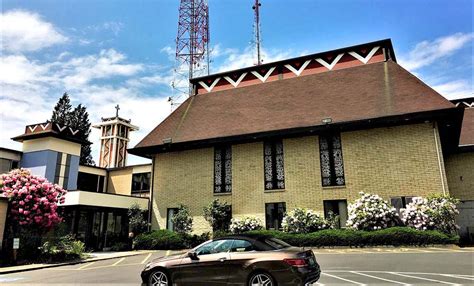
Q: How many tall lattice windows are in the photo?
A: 3